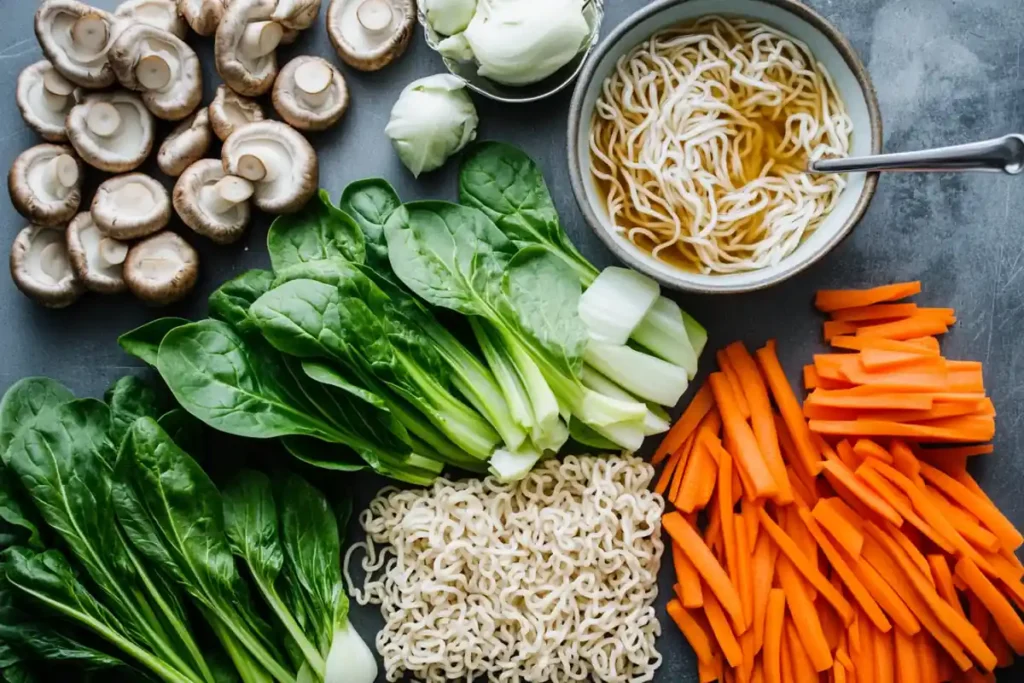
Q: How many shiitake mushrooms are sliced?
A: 0